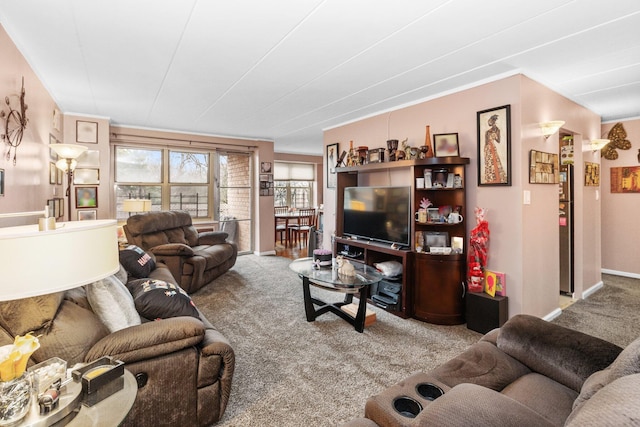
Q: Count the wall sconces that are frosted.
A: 2